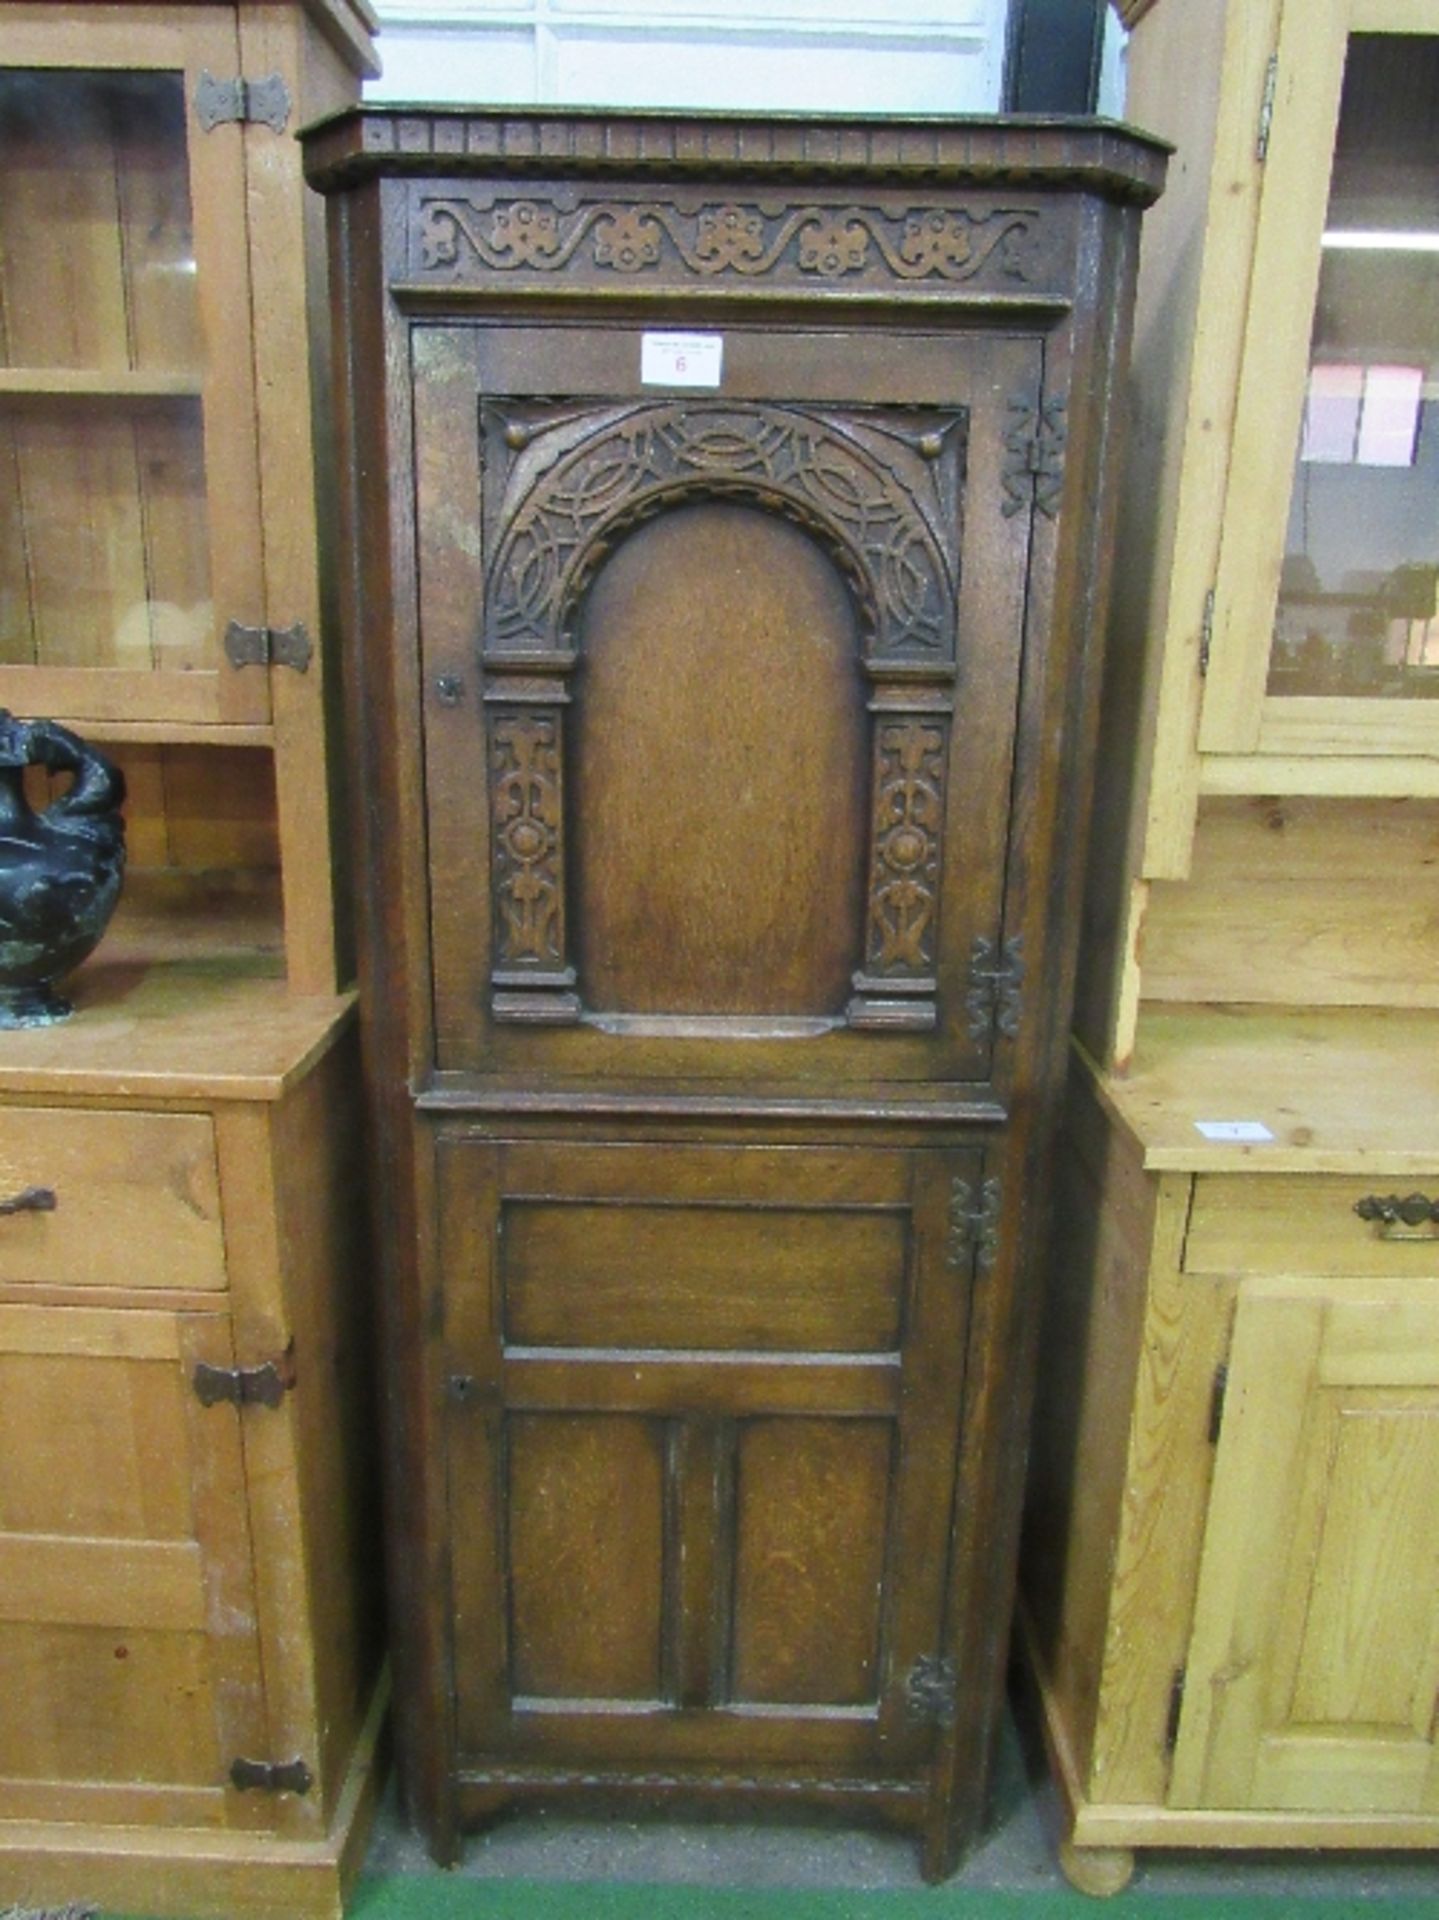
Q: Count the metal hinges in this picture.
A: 12